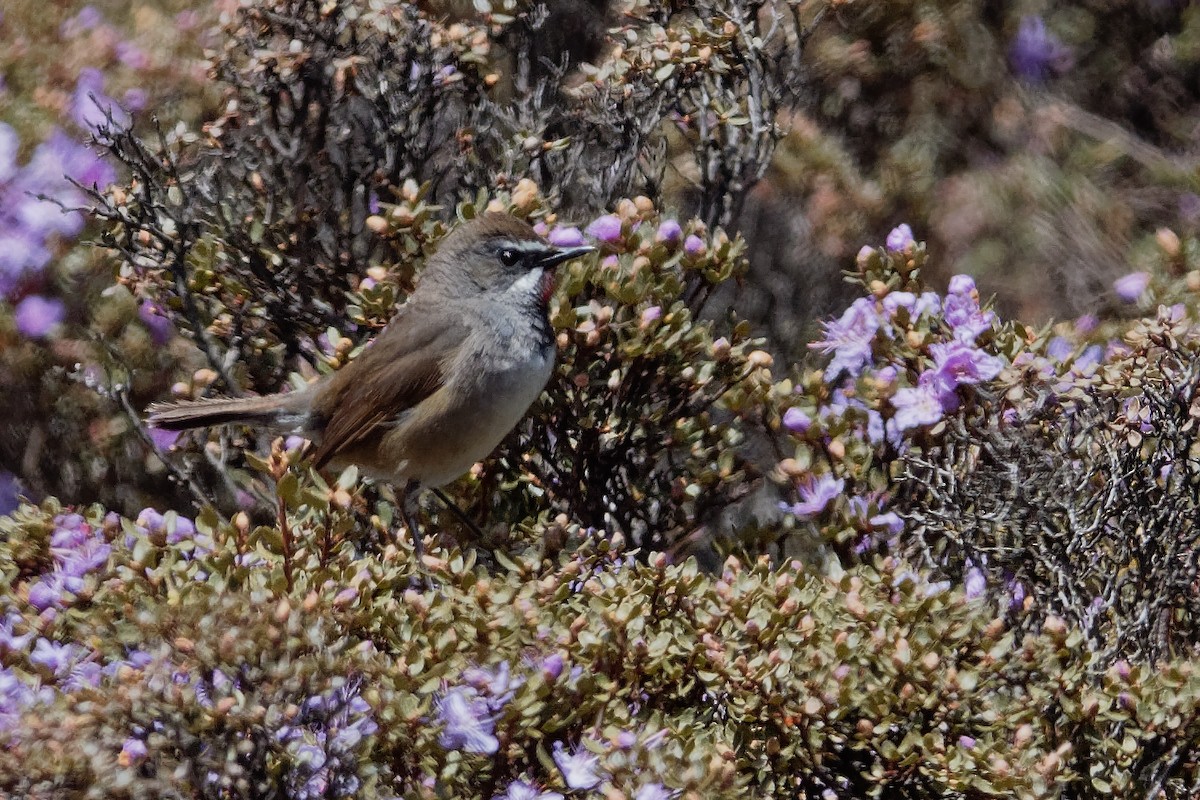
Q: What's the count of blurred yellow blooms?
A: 0